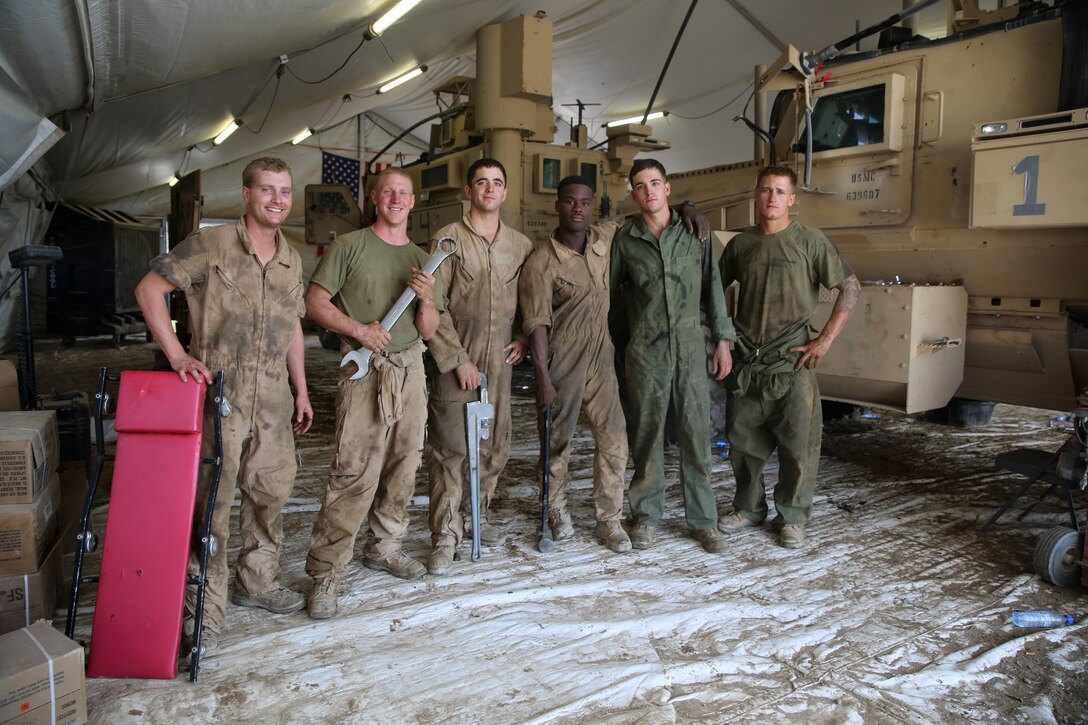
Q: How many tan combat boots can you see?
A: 12